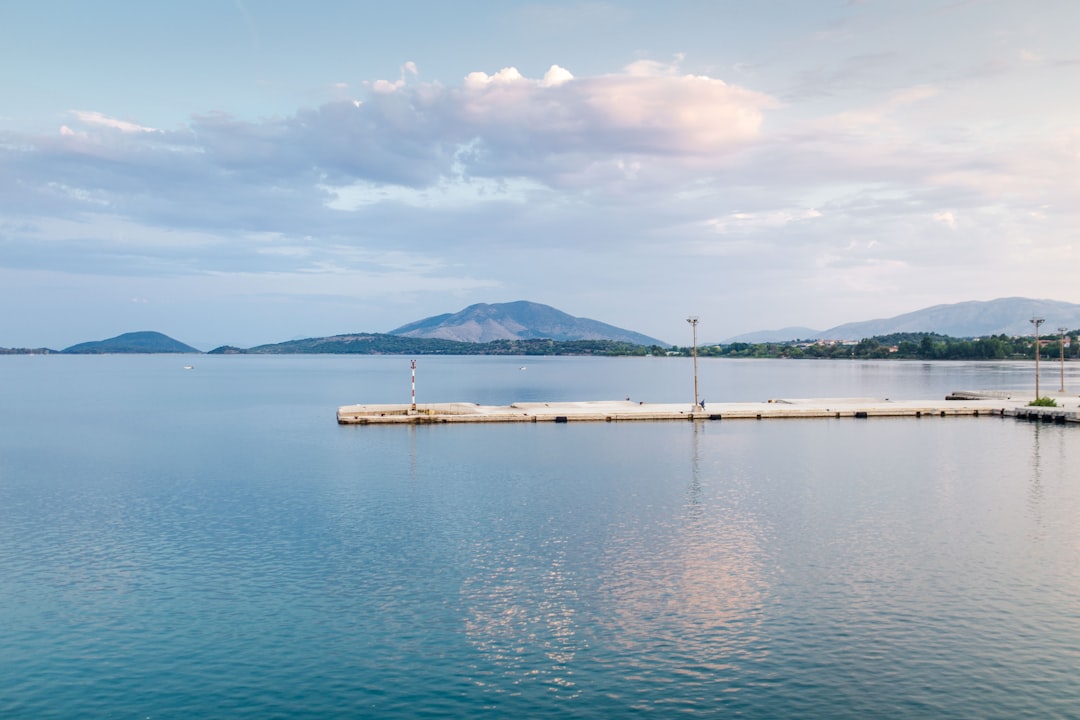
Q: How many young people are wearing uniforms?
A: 0